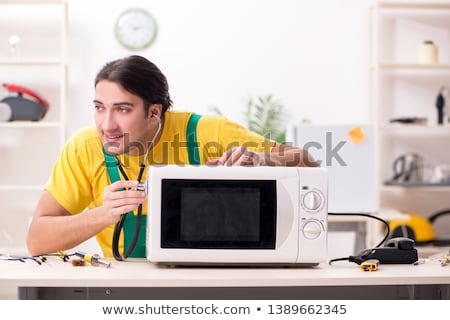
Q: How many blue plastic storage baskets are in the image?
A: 0